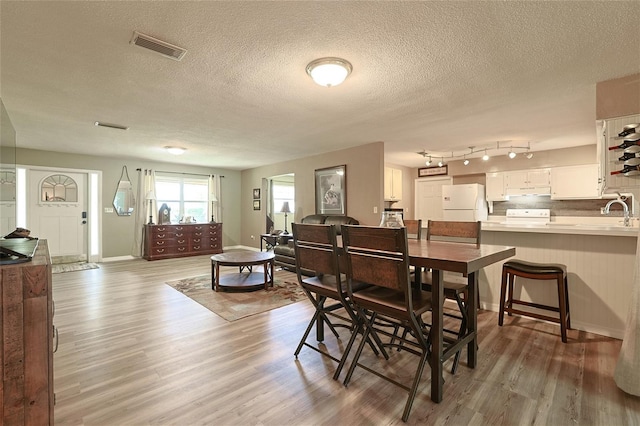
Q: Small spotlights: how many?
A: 6